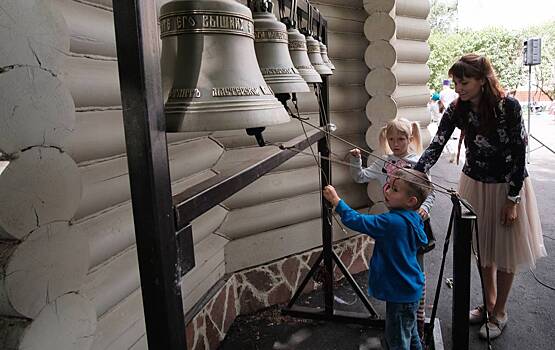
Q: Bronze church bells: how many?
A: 5